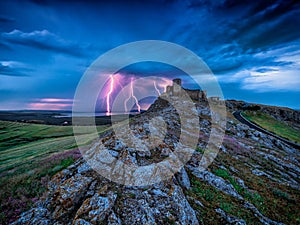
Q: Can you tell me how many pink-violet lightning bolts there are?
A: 4